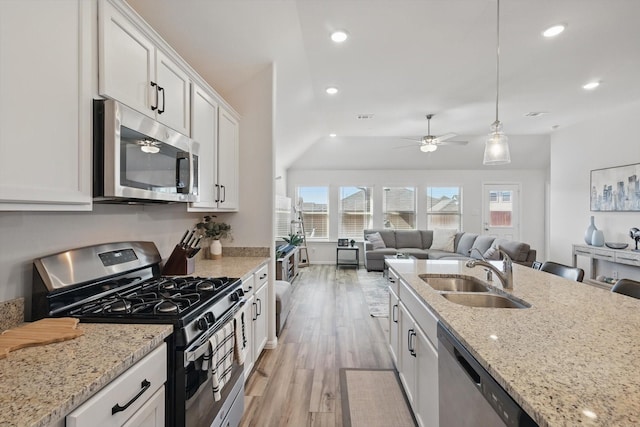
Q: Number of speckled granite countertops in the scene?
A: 3